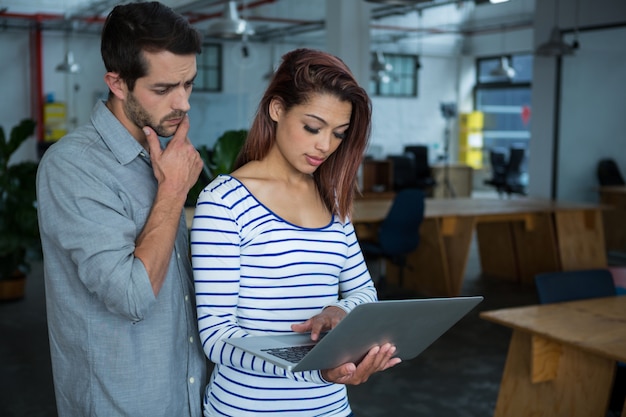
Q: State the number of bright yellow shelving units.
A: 2